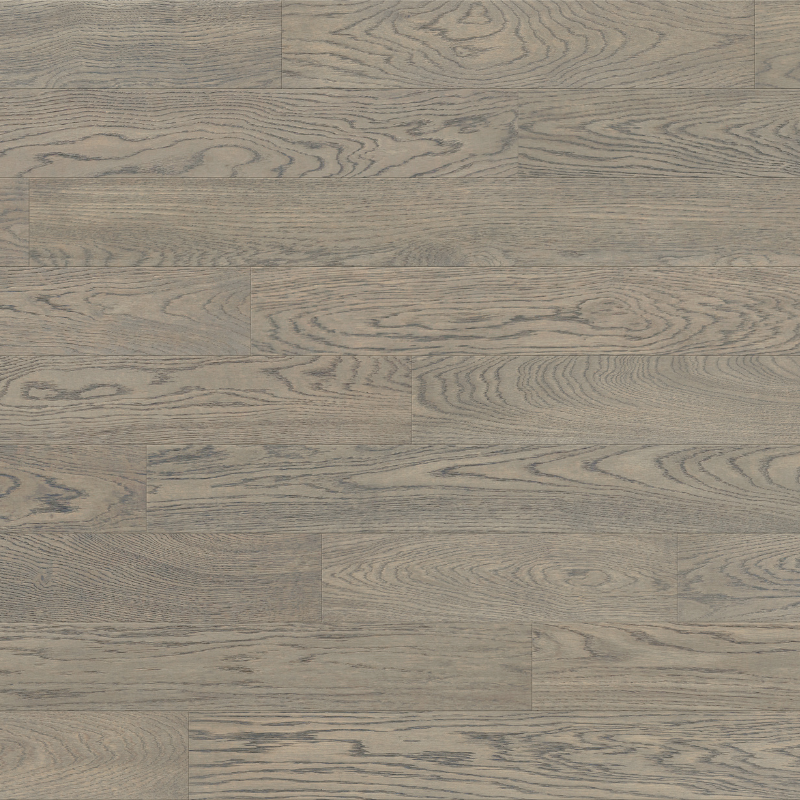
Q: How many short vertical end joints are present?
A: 11